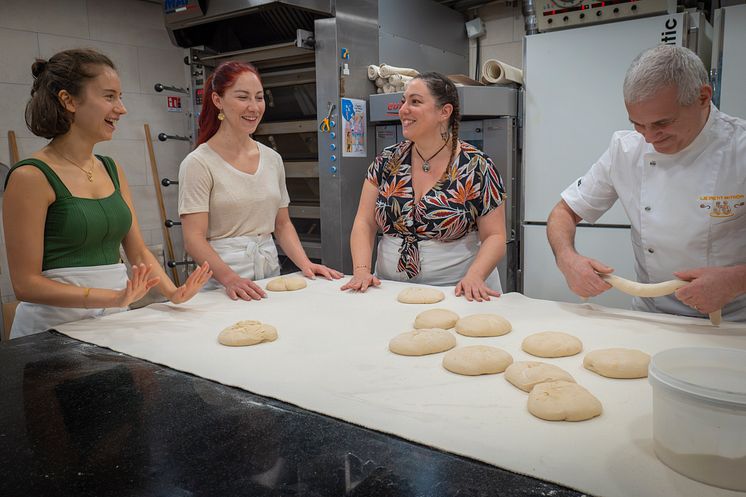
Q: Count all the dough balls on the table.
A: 11